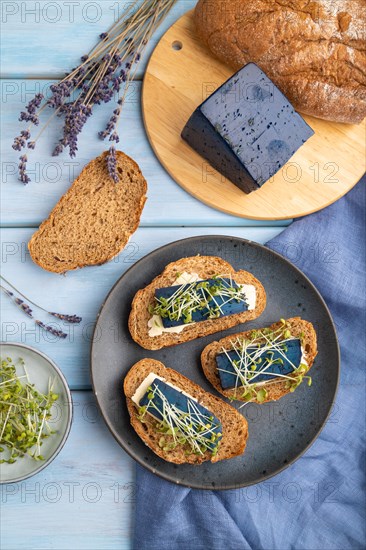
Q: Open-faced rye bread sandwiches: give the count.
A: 3